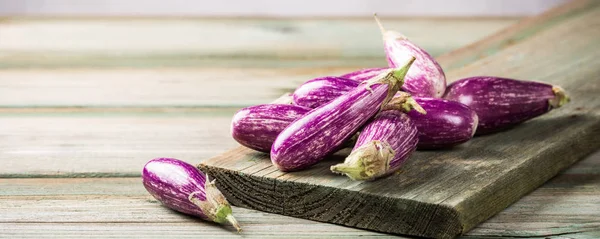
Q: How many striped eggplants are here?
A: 9